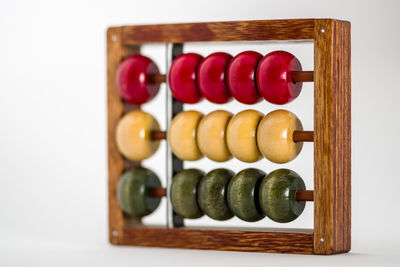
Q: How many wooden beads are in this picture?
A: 15